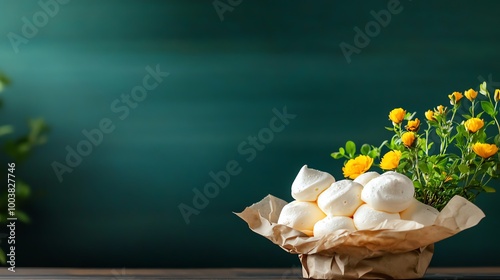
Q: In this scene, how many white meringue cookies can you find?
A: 8